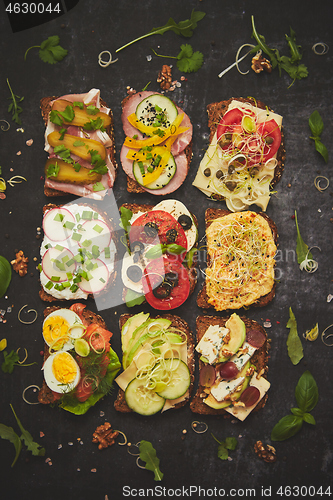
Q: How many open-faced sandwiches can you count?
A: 9